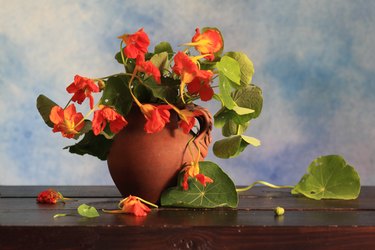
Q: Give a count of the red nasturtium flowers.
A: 13